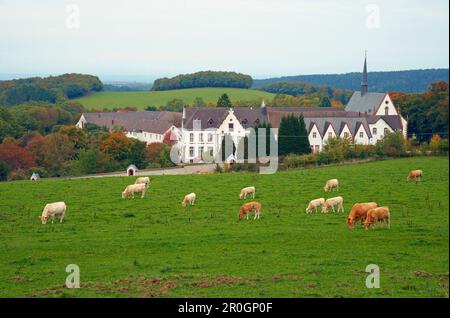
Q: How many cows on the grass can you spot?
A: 12